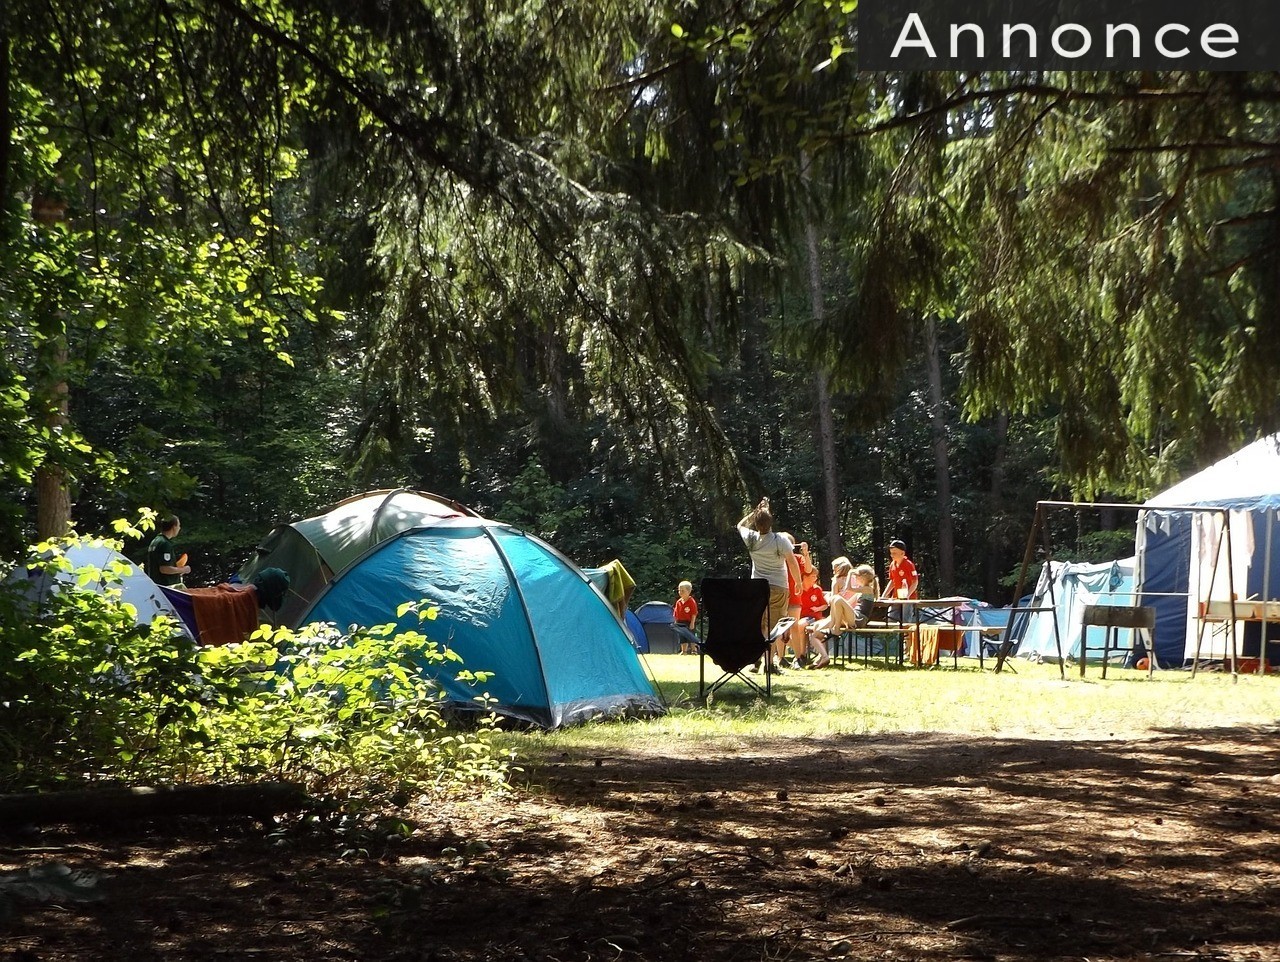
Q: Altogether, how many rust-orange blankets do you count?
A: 1